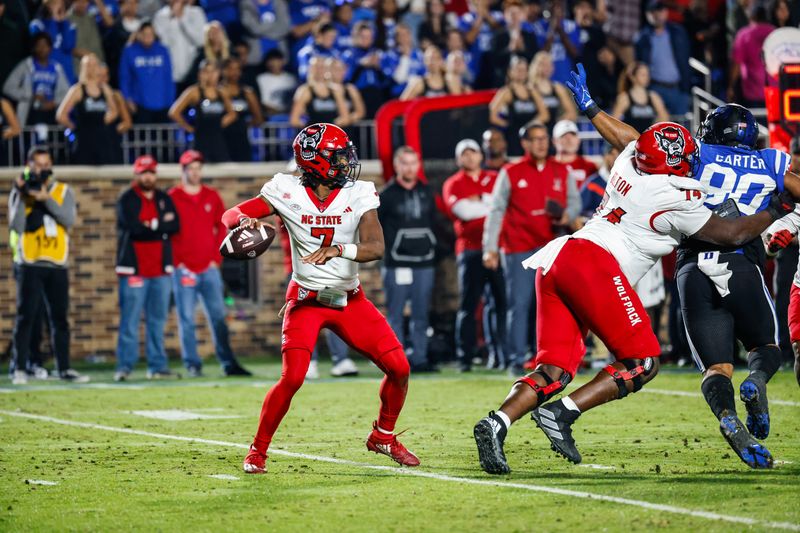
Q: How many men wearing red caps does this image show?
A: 2